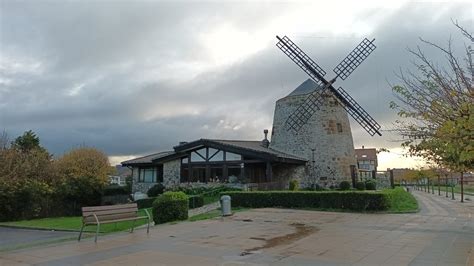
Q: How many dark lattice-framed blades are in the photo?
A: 4